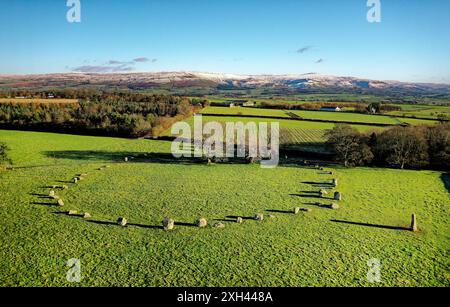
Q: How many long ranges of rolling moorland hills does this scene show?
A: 1